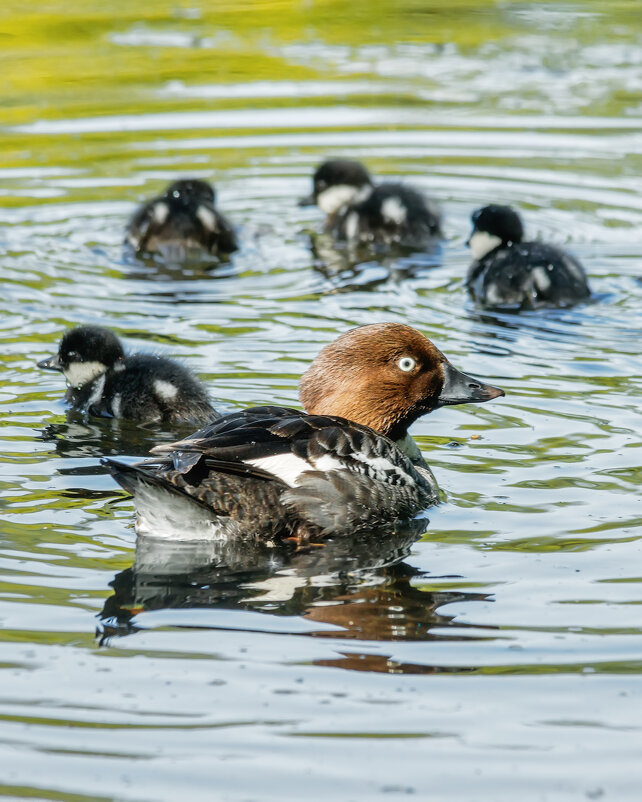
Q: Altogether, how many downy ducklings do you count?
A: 4